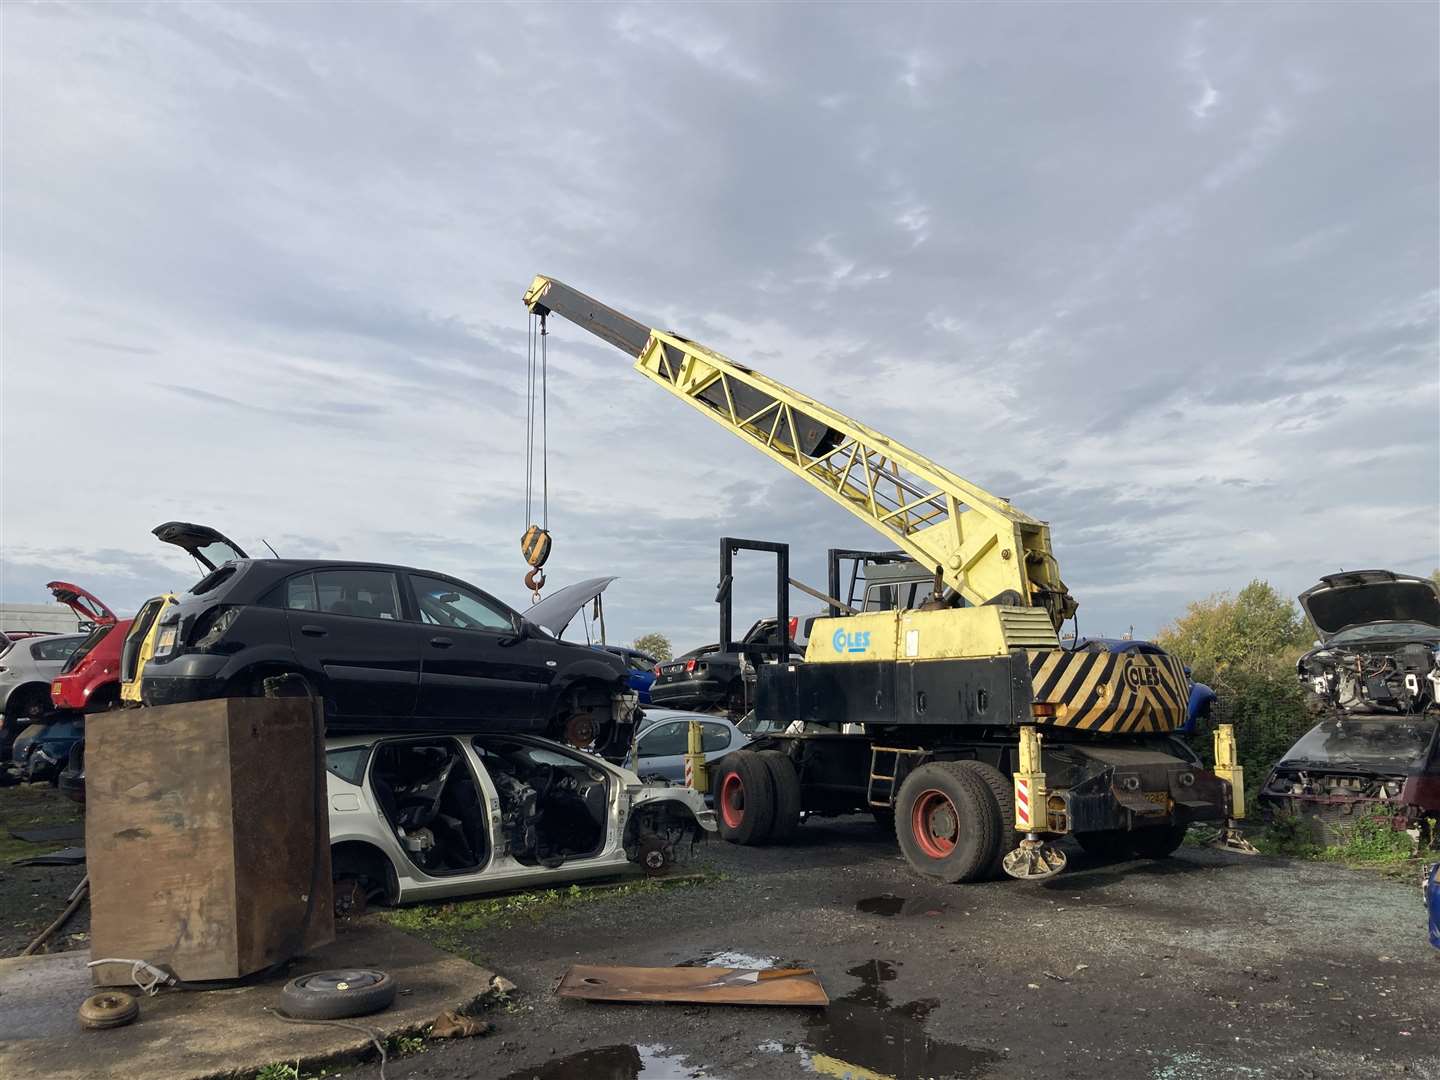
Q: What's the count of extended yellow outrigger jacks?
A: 3